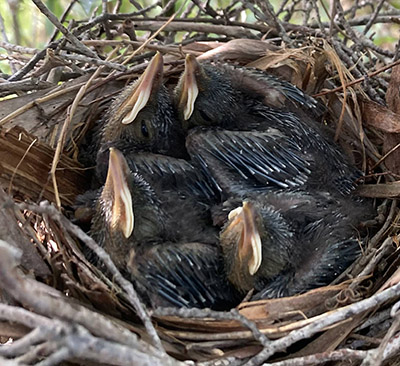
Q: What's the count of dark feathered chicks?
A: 4